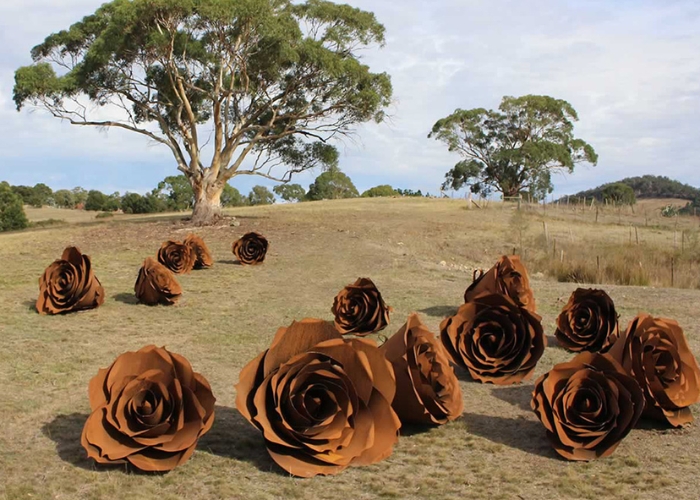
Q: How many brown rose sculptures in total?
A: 14